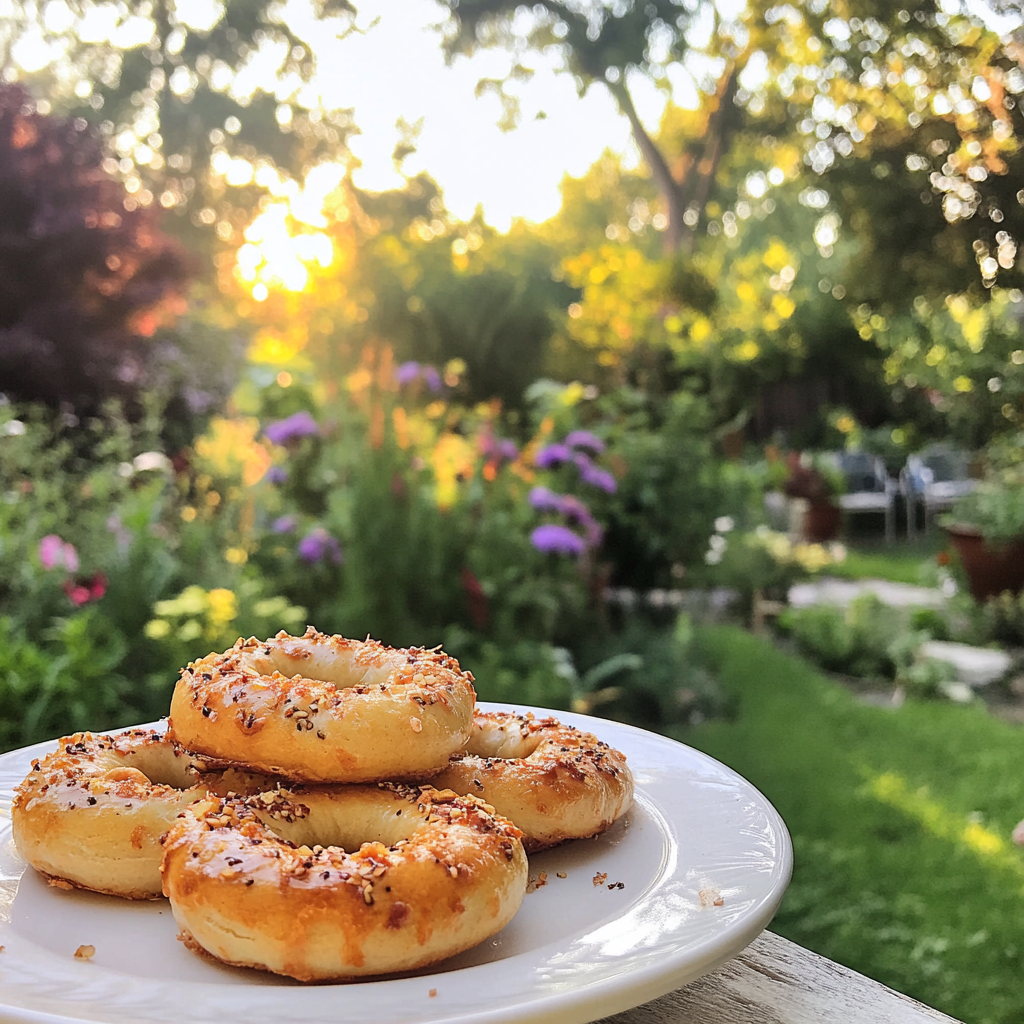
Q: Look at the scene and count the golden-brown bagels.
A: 4